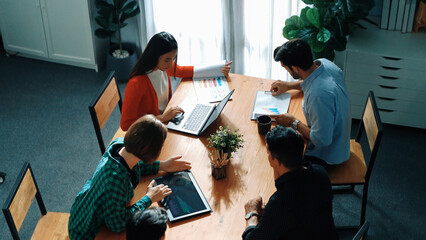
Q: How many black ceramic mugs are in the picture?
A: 1